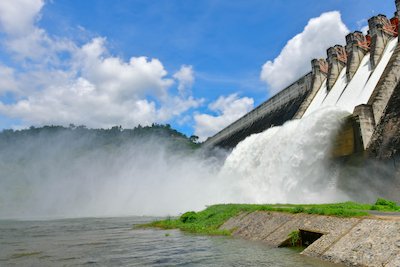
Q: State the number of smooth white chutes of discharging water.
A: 4